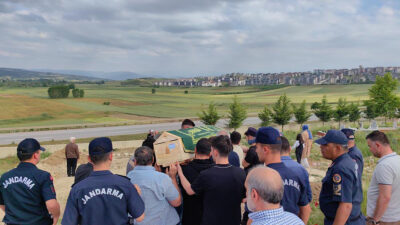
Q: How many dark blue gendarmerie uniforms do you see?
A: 5